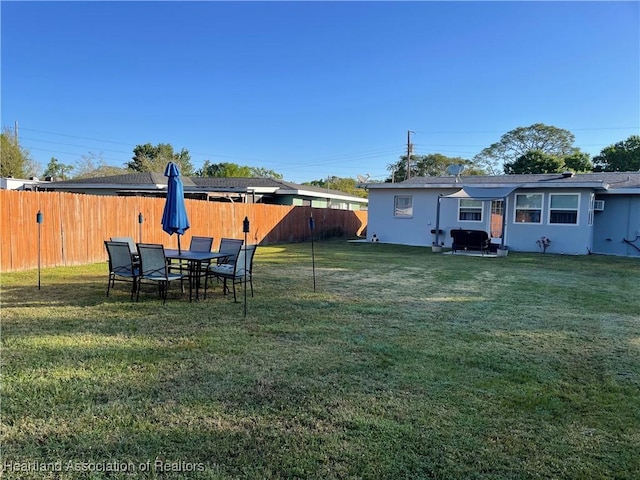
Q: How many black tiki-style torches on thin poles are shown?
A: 4